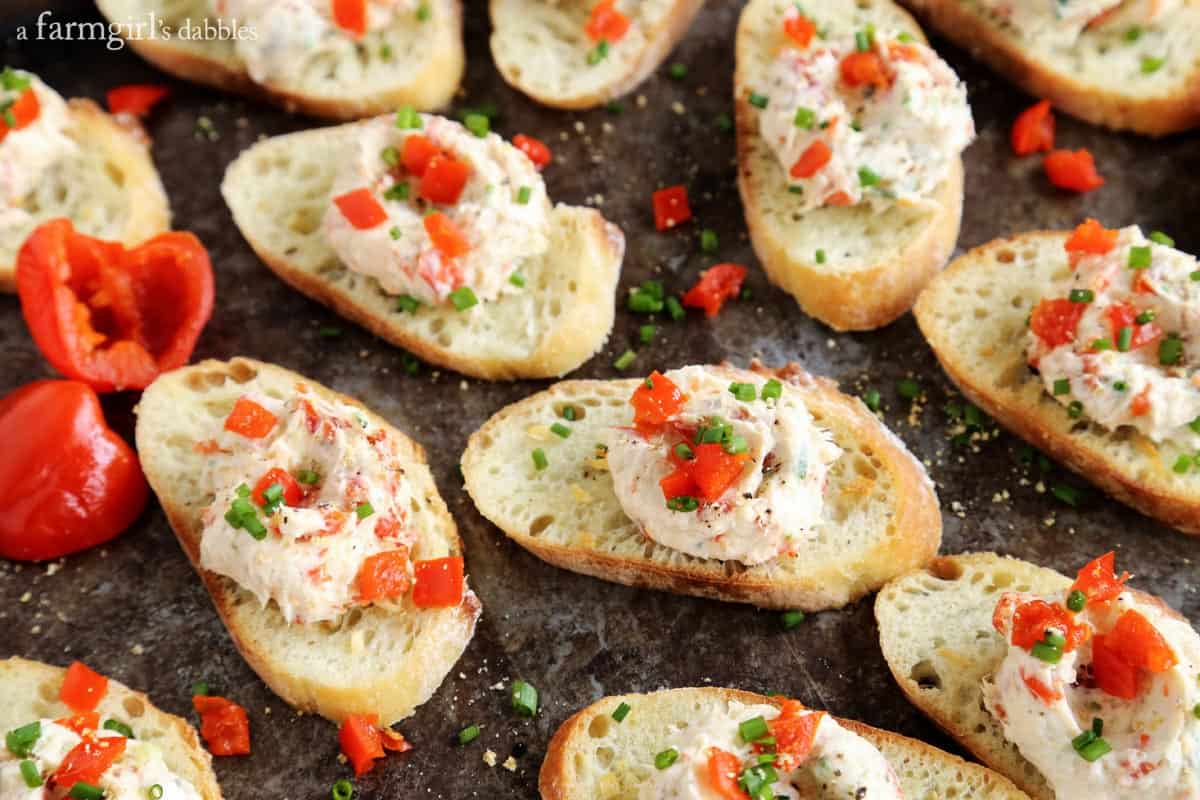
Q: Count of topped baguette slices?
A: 12